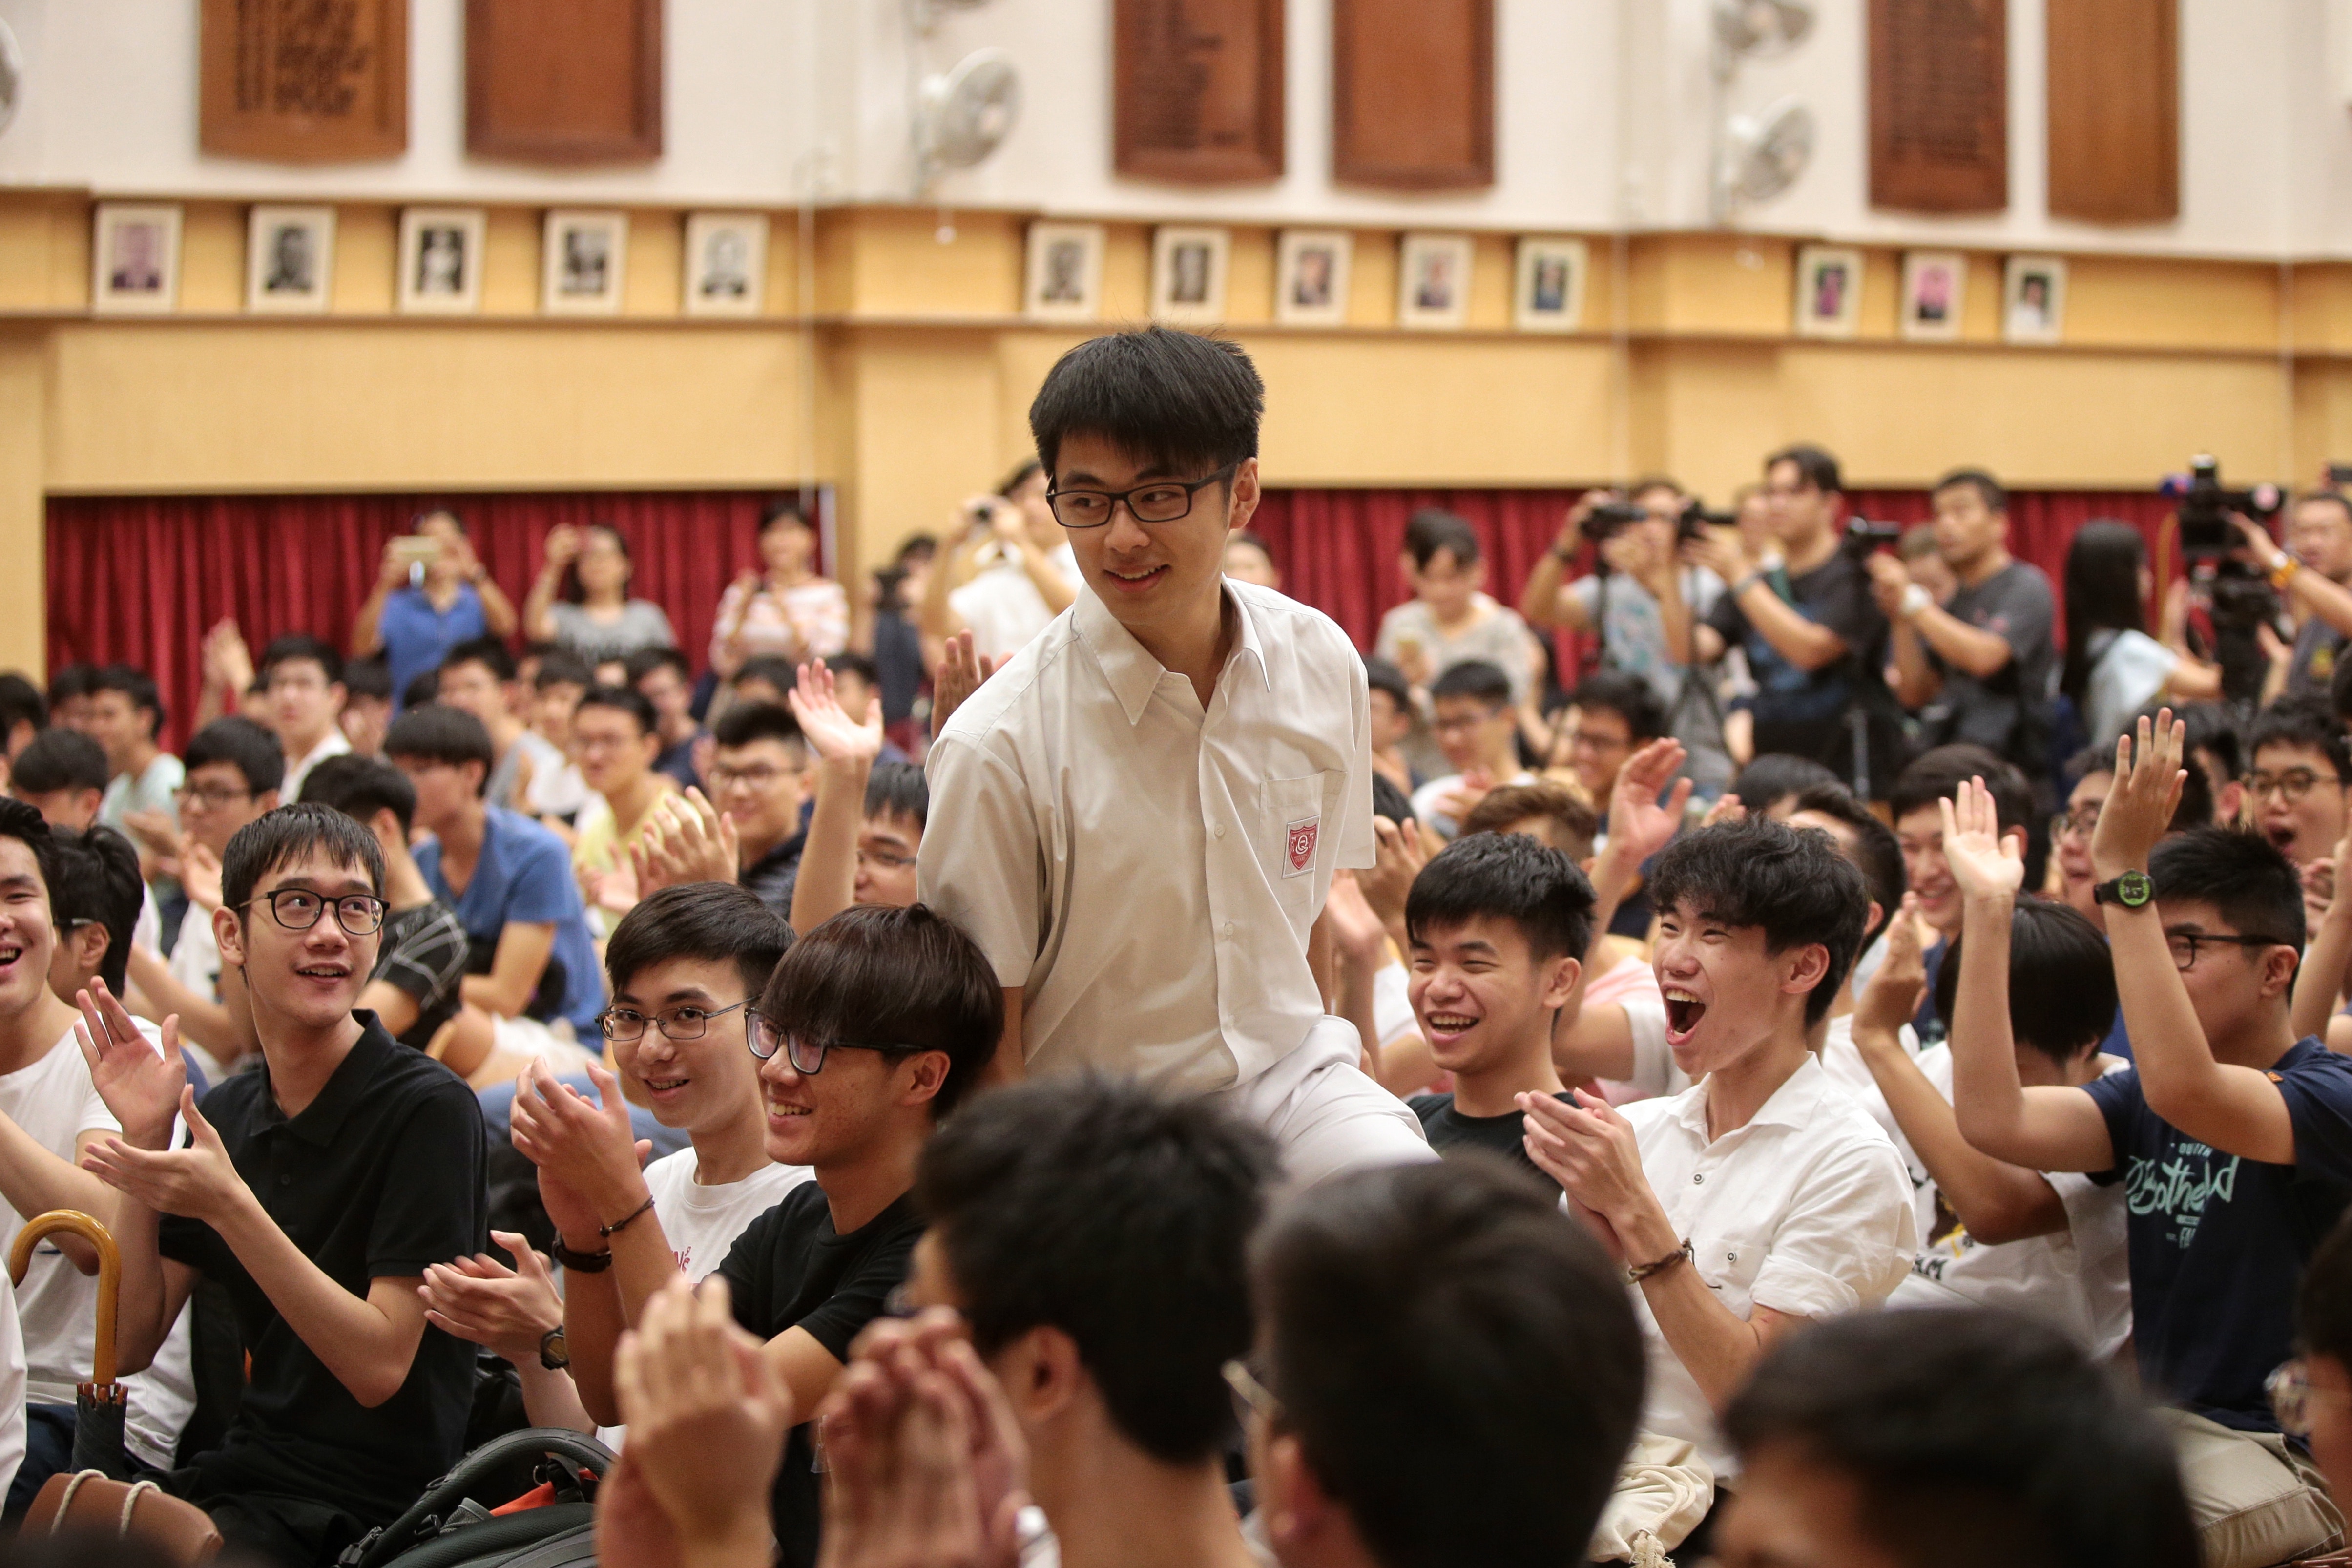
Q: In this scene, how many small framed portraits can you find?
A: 13